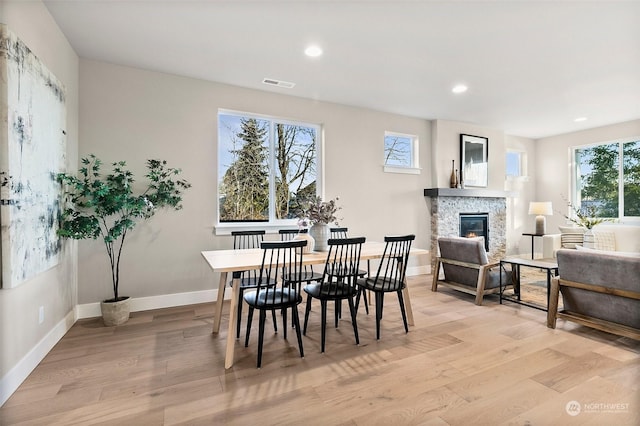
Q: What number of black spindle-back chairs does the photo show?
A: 6